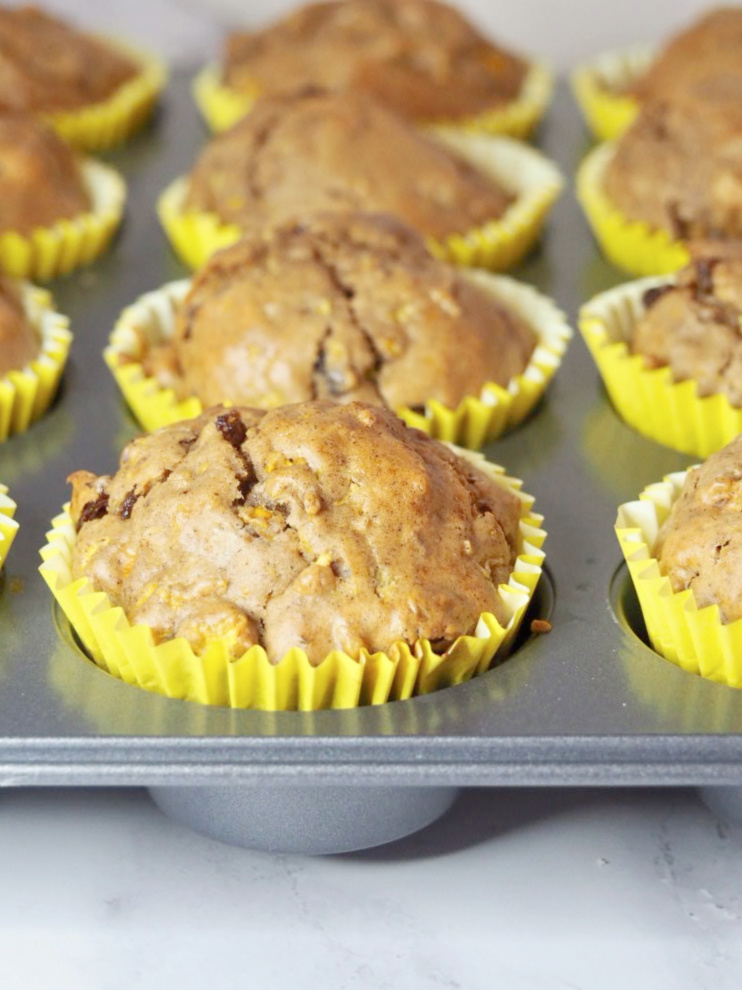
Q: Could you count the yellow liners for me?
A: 12